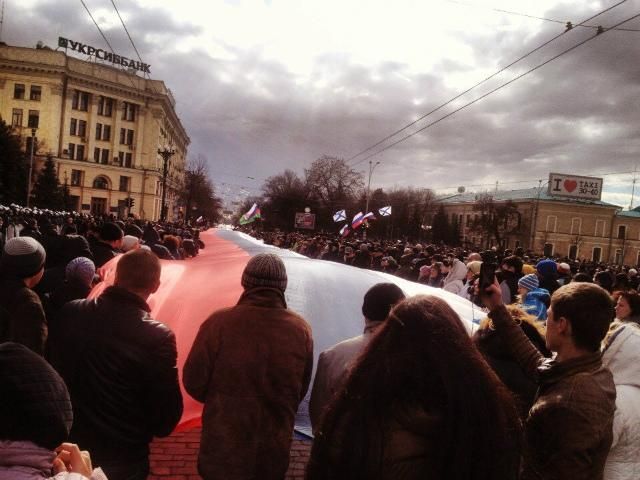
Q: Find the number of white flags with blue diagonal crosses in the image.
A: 2